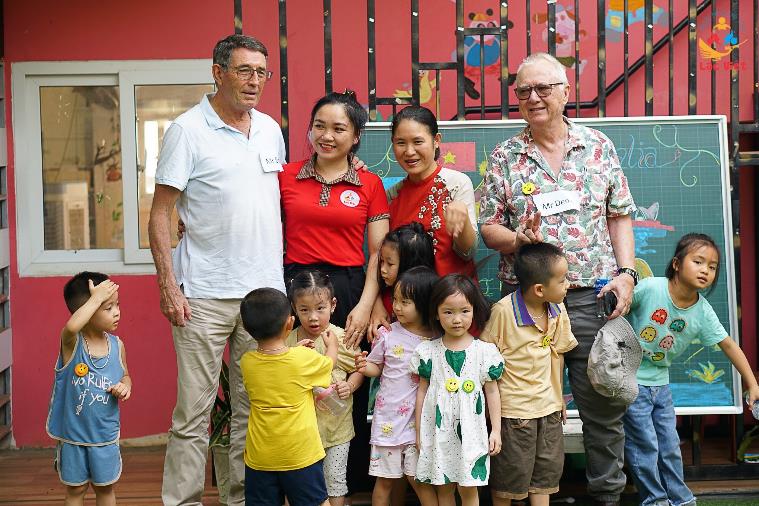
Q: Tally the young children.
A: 8